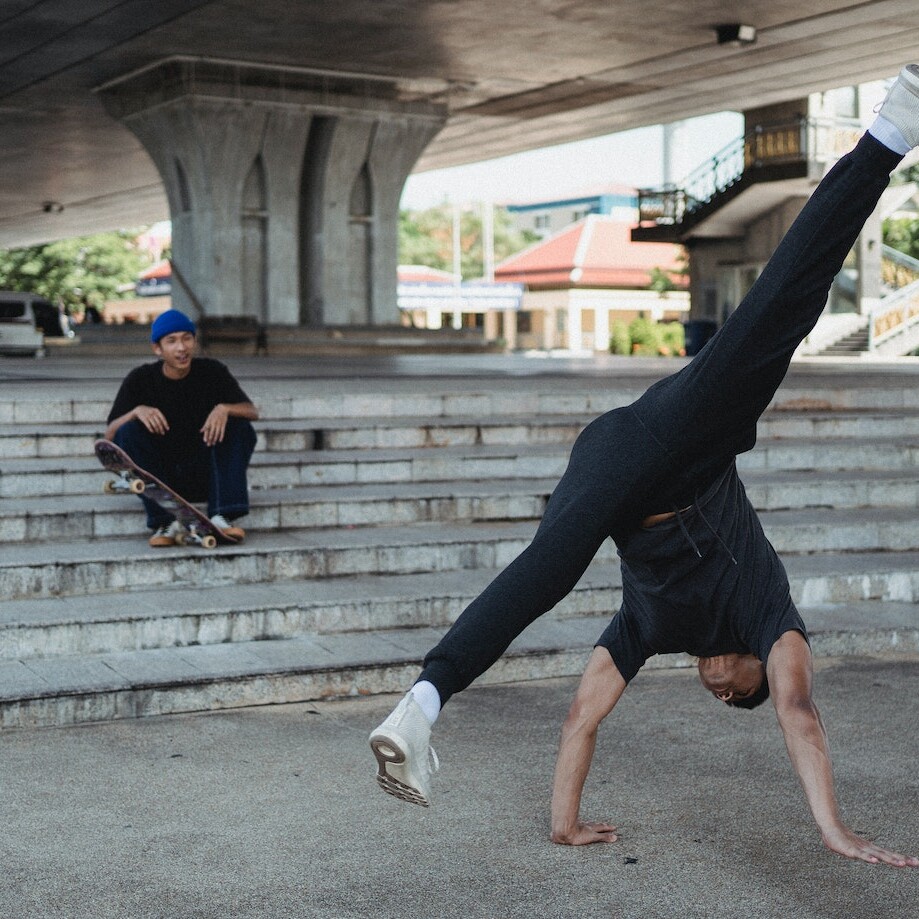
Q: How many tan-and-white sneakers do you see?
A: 2